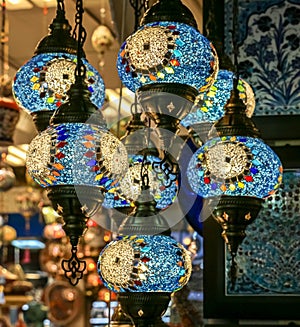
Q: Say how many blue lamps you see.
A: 7